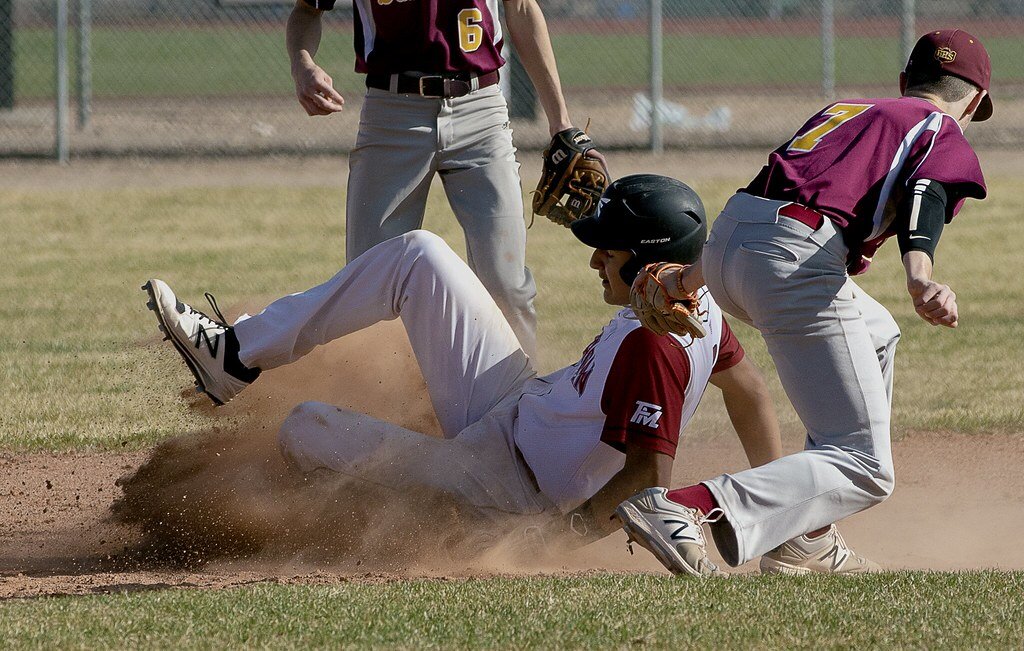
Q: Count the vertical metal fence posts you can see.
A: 5